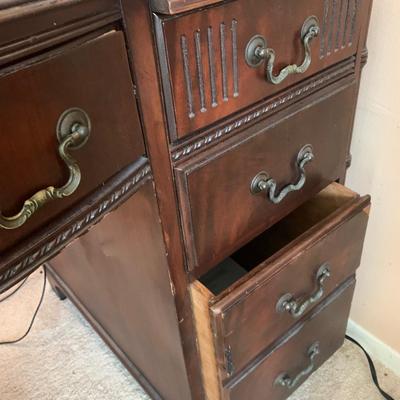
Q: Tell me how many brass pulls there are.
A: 5